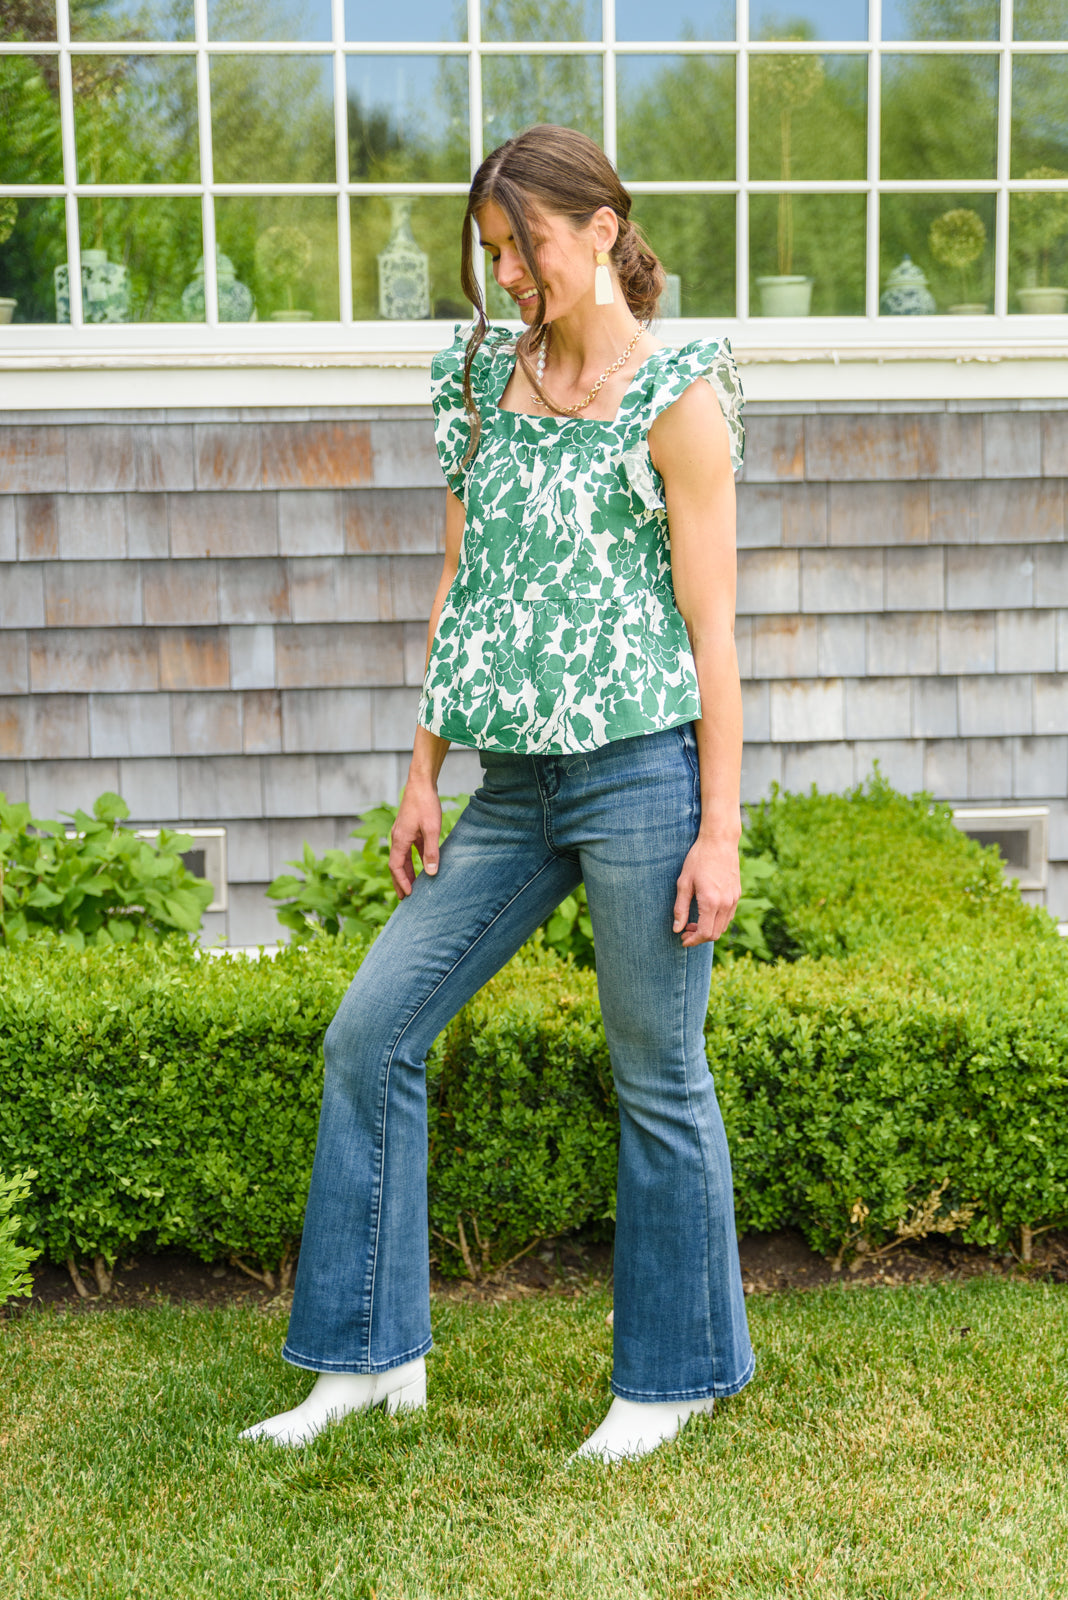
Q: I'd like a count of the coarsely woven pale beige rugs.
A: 0